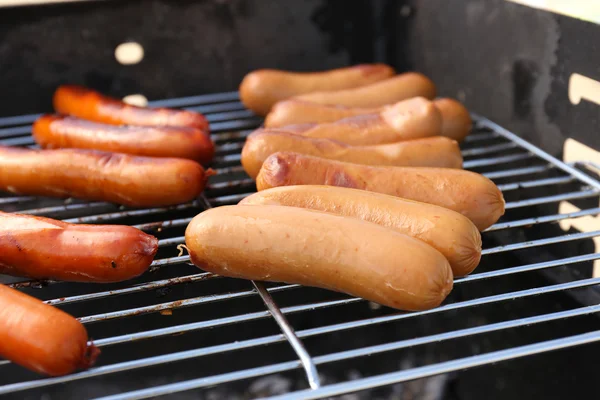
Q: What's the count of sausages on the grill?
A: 13